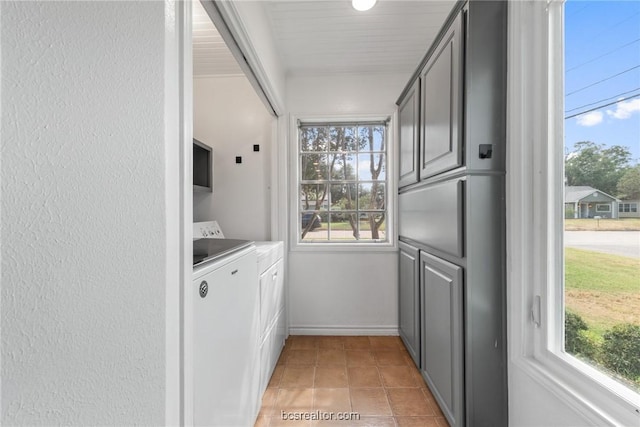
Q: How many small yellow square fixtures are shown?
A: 0